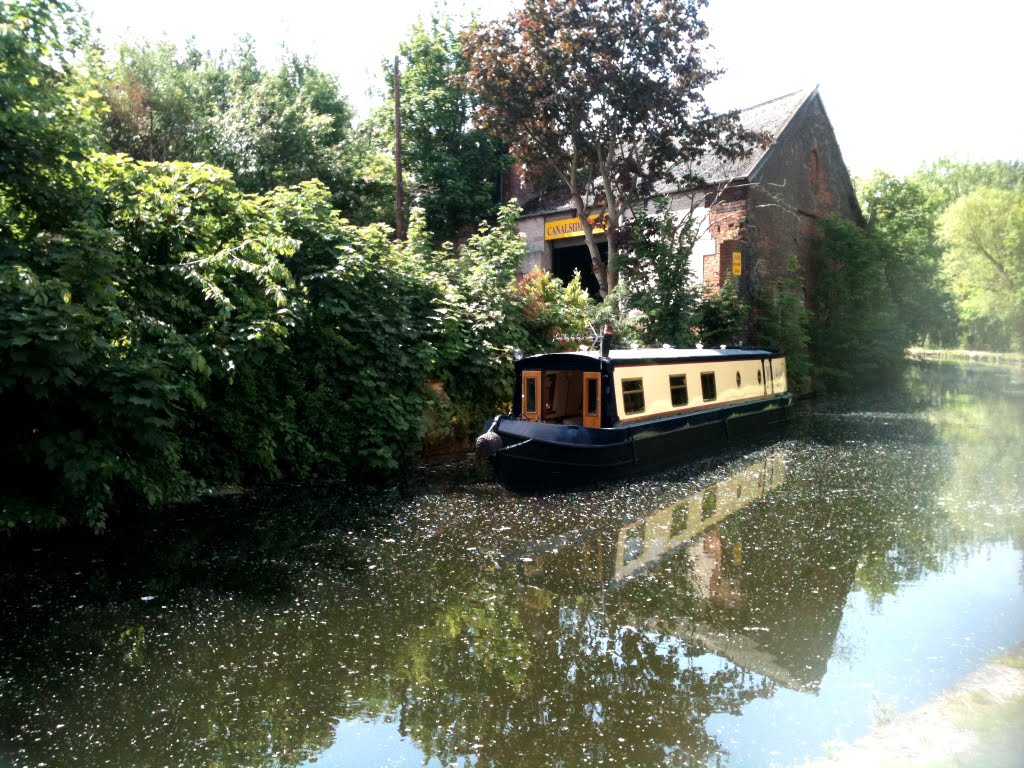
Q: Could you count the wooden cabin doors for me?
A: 2